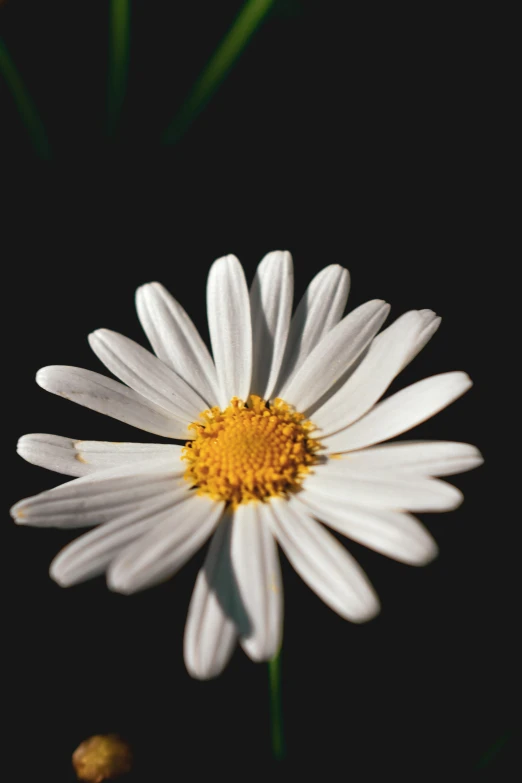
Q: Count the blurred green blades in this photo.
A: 3